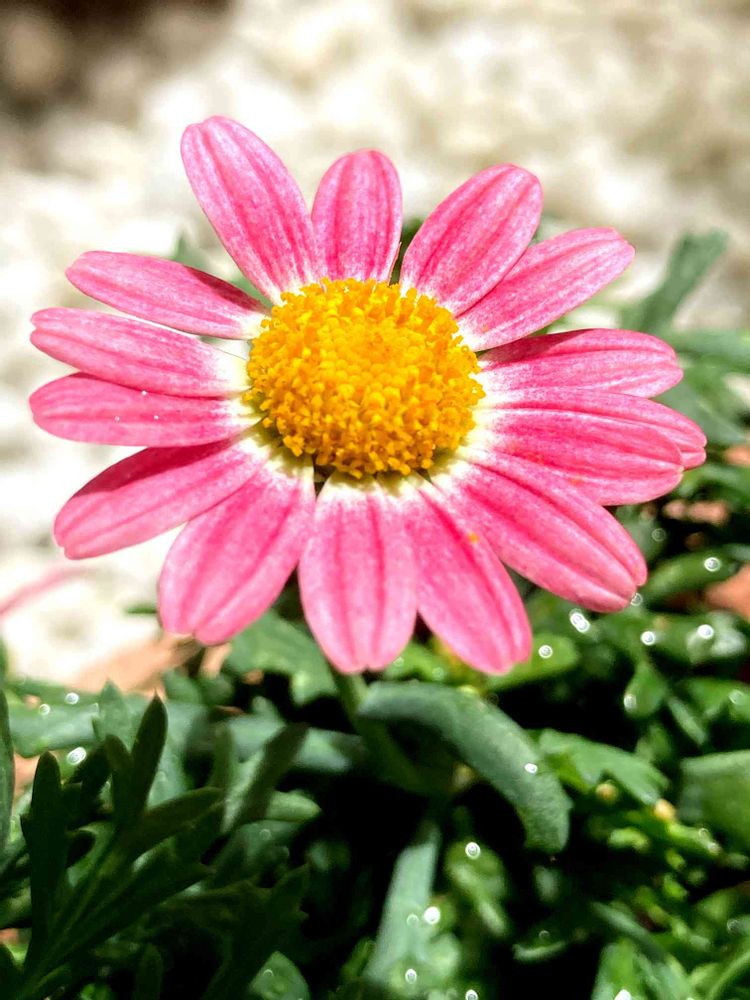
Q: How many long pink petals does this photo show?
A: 15